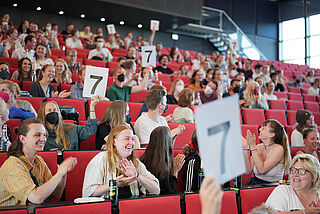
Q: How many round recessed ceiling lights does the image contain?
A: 7